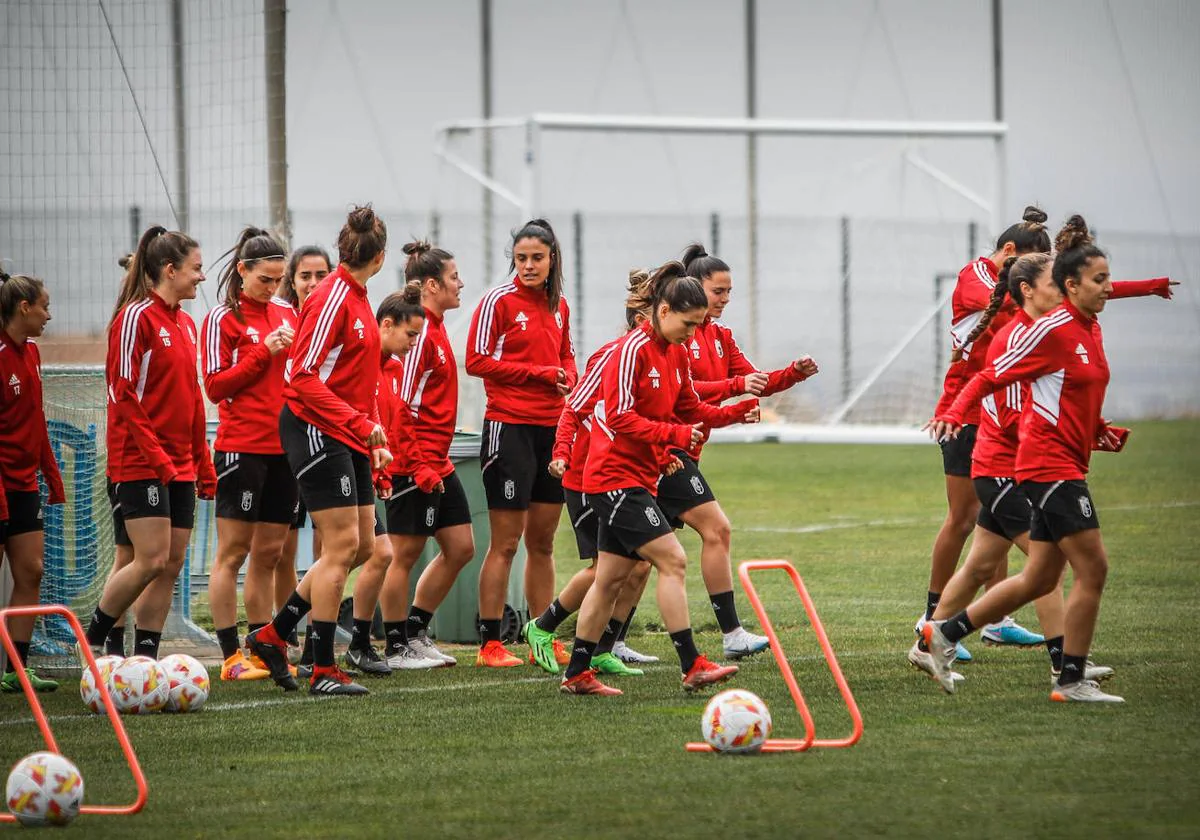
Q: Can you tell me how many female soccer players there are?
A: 15